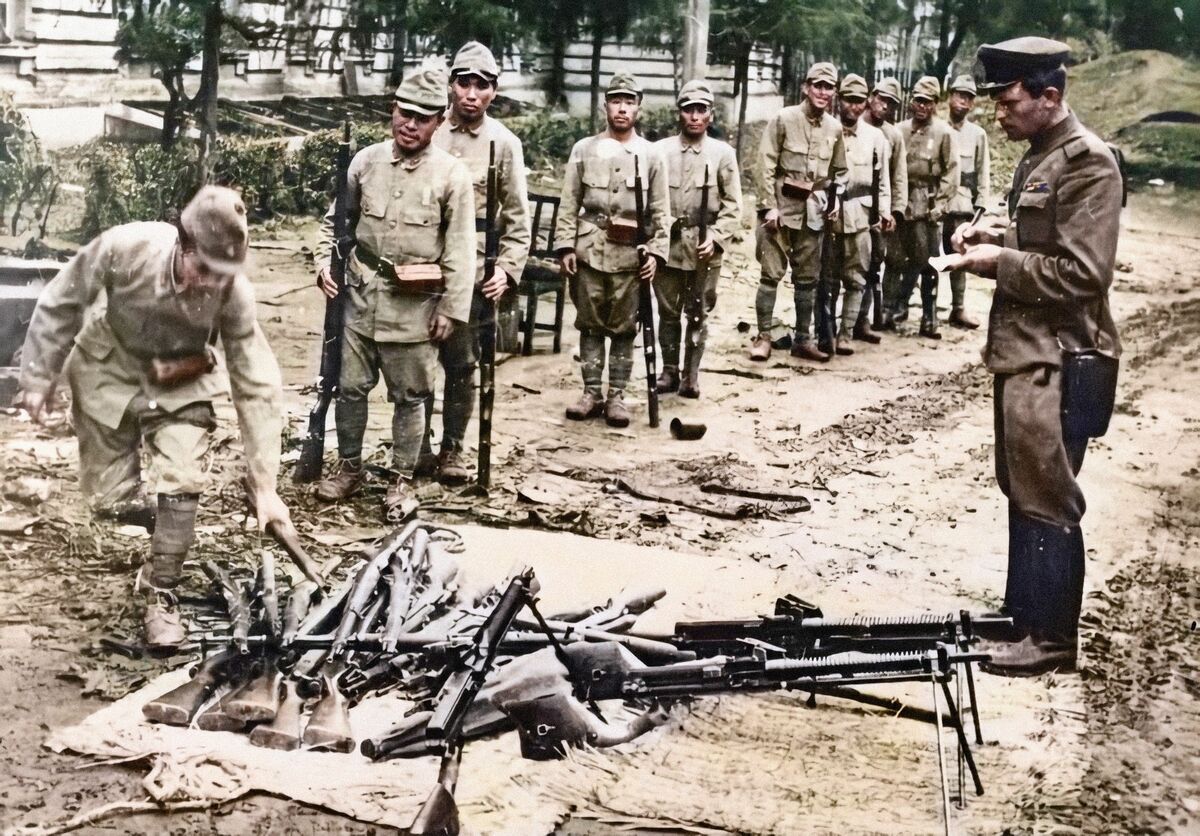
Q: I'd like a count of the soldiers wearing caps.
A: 11